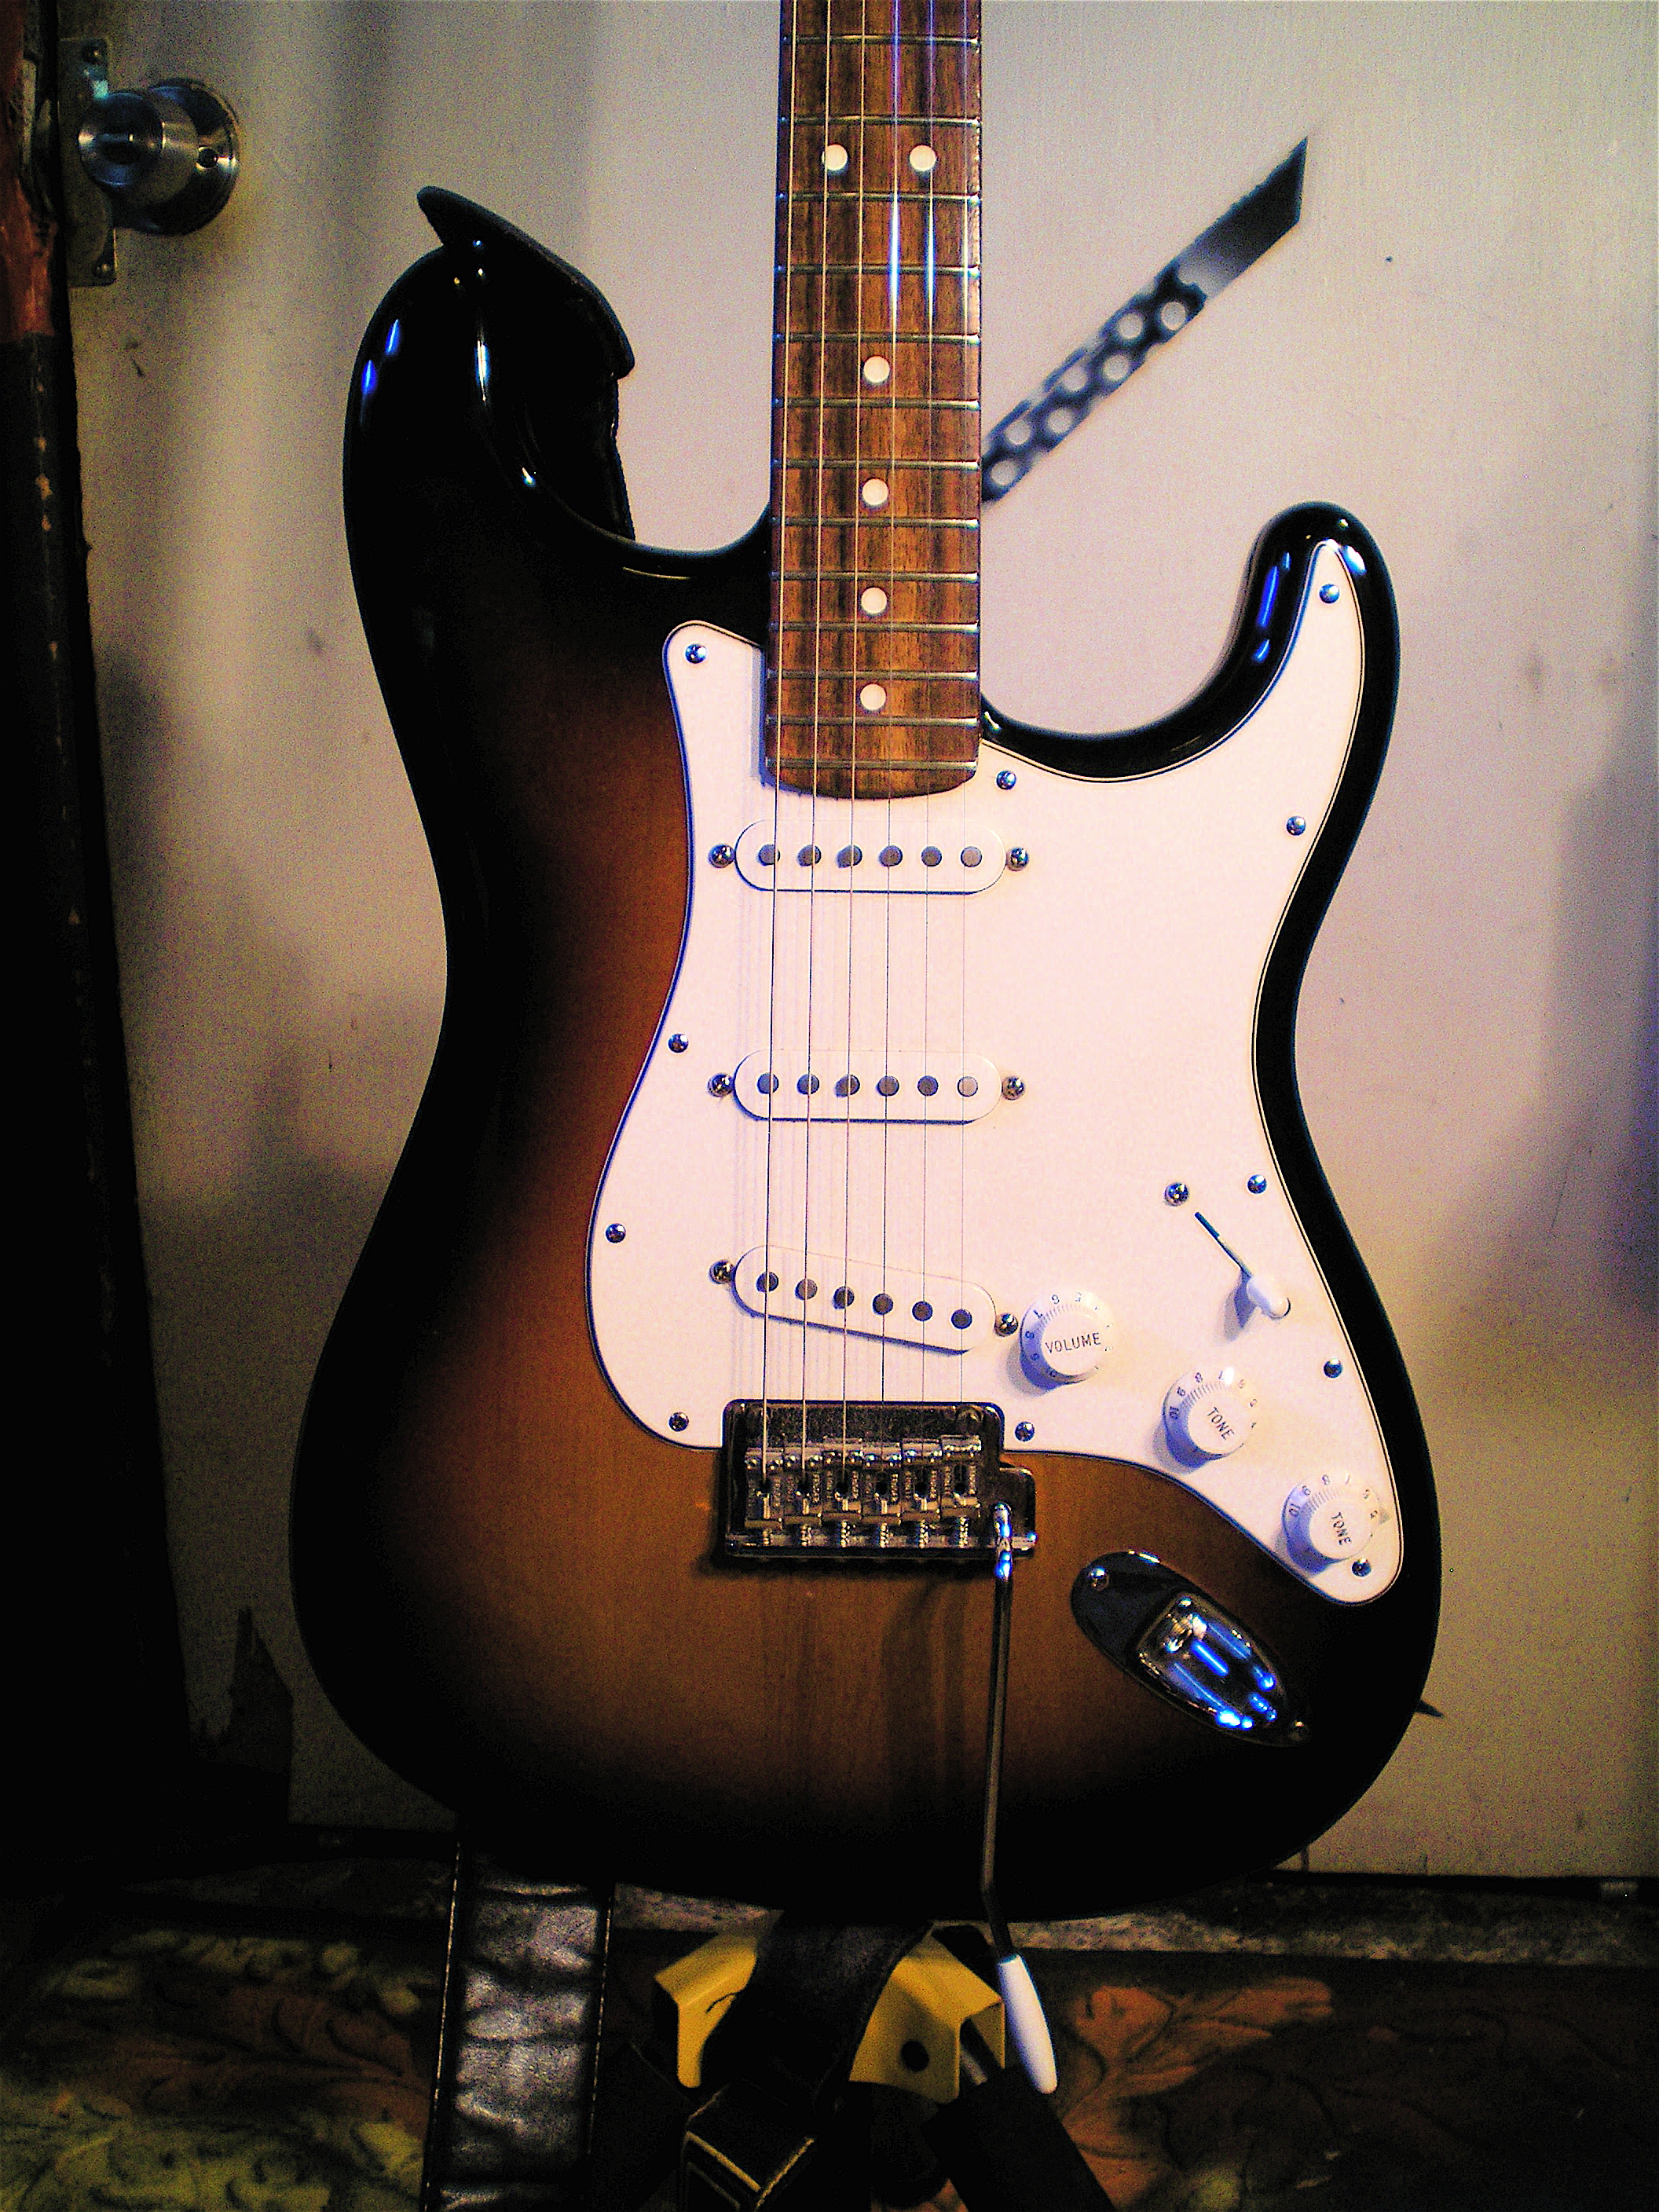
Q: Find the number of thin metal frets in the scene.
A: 13